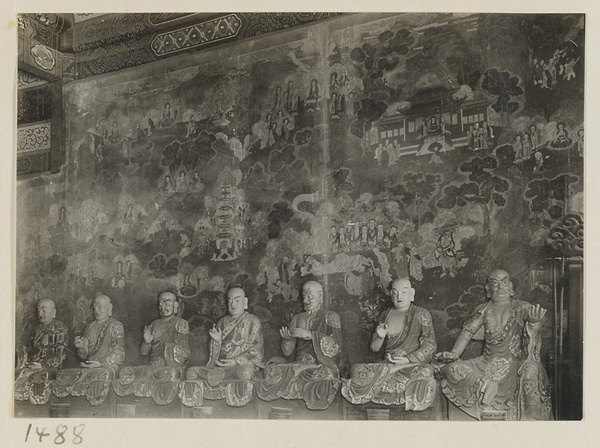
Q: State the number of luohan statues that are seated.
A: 7